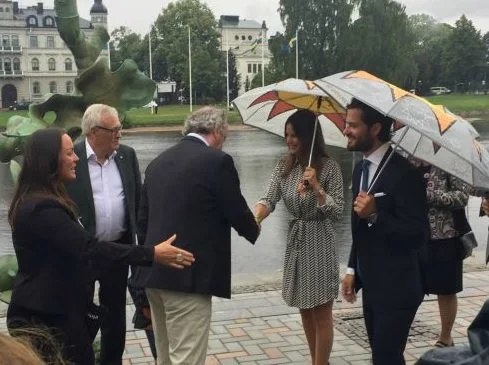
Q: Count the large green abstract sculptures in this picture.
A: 1